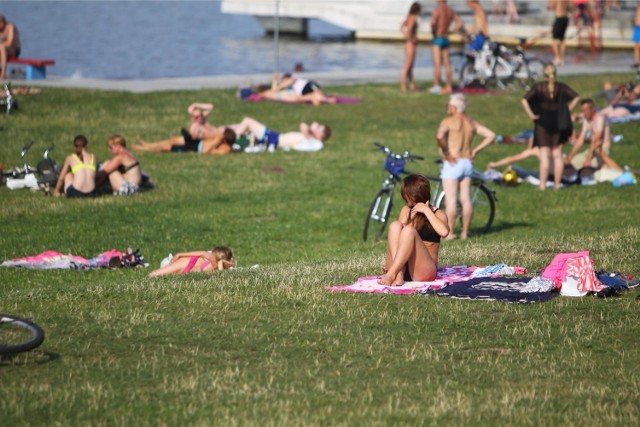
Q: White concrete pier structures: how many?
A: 1